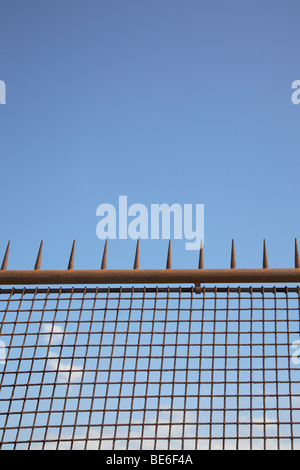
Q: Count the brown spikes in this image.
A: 10